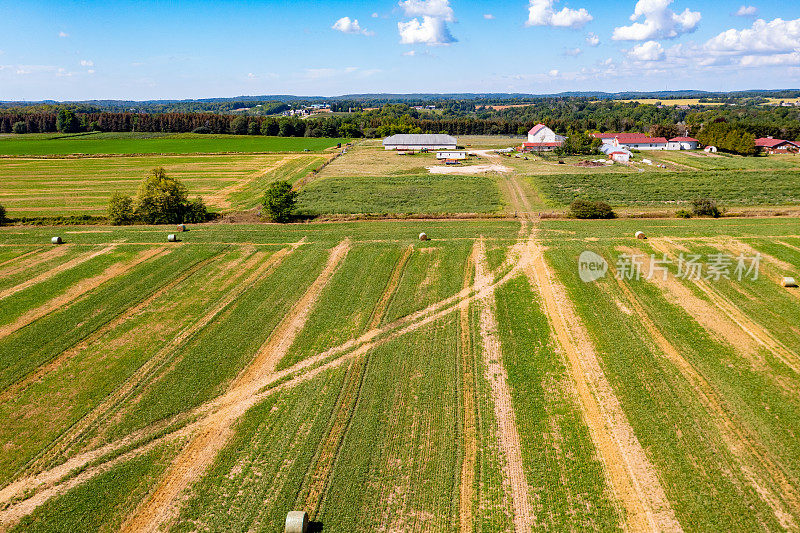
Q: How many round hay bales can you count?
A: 7